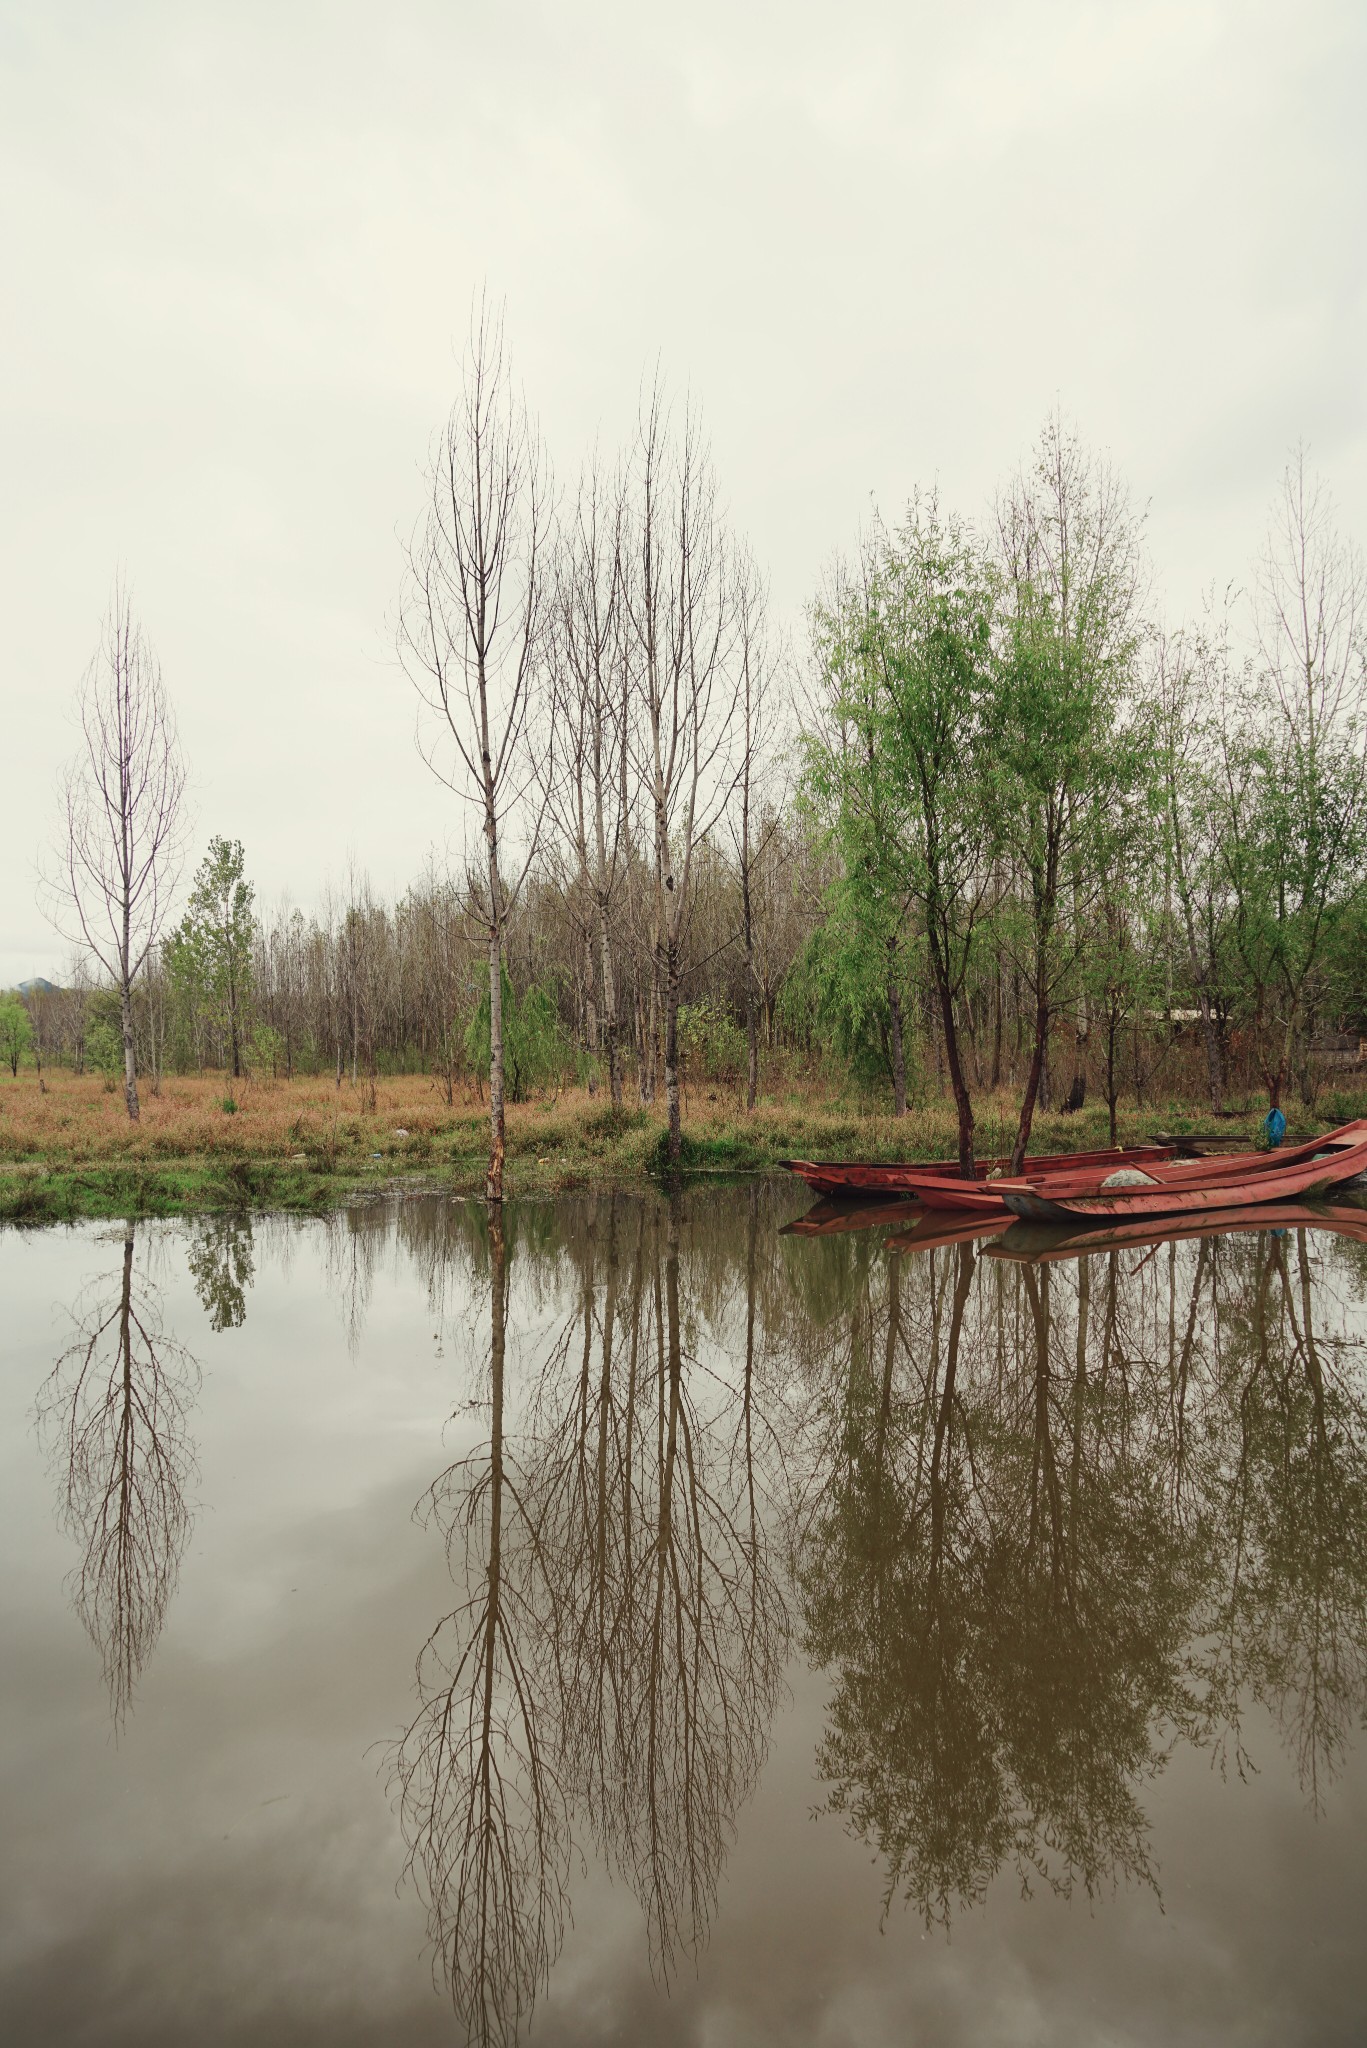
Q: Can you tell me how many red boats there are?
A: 3